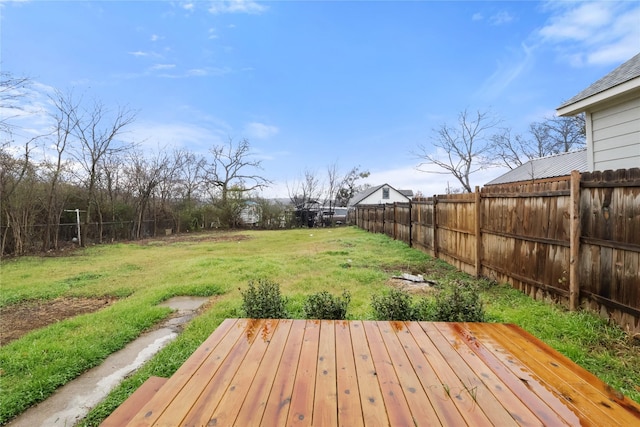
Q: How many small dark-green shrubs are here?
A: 4